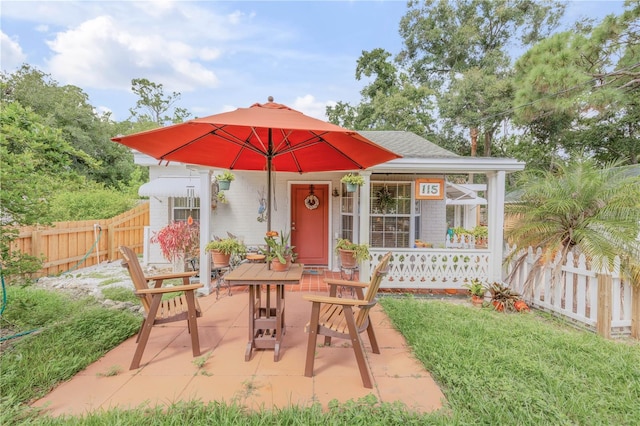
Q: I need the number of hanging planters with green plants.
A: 2